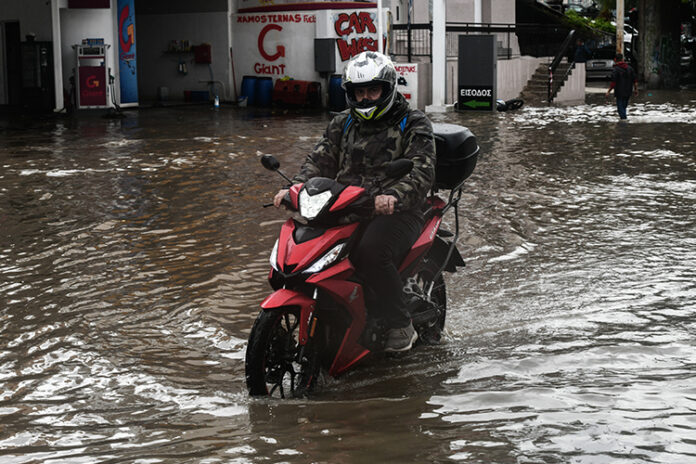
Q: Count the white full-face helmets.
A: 1